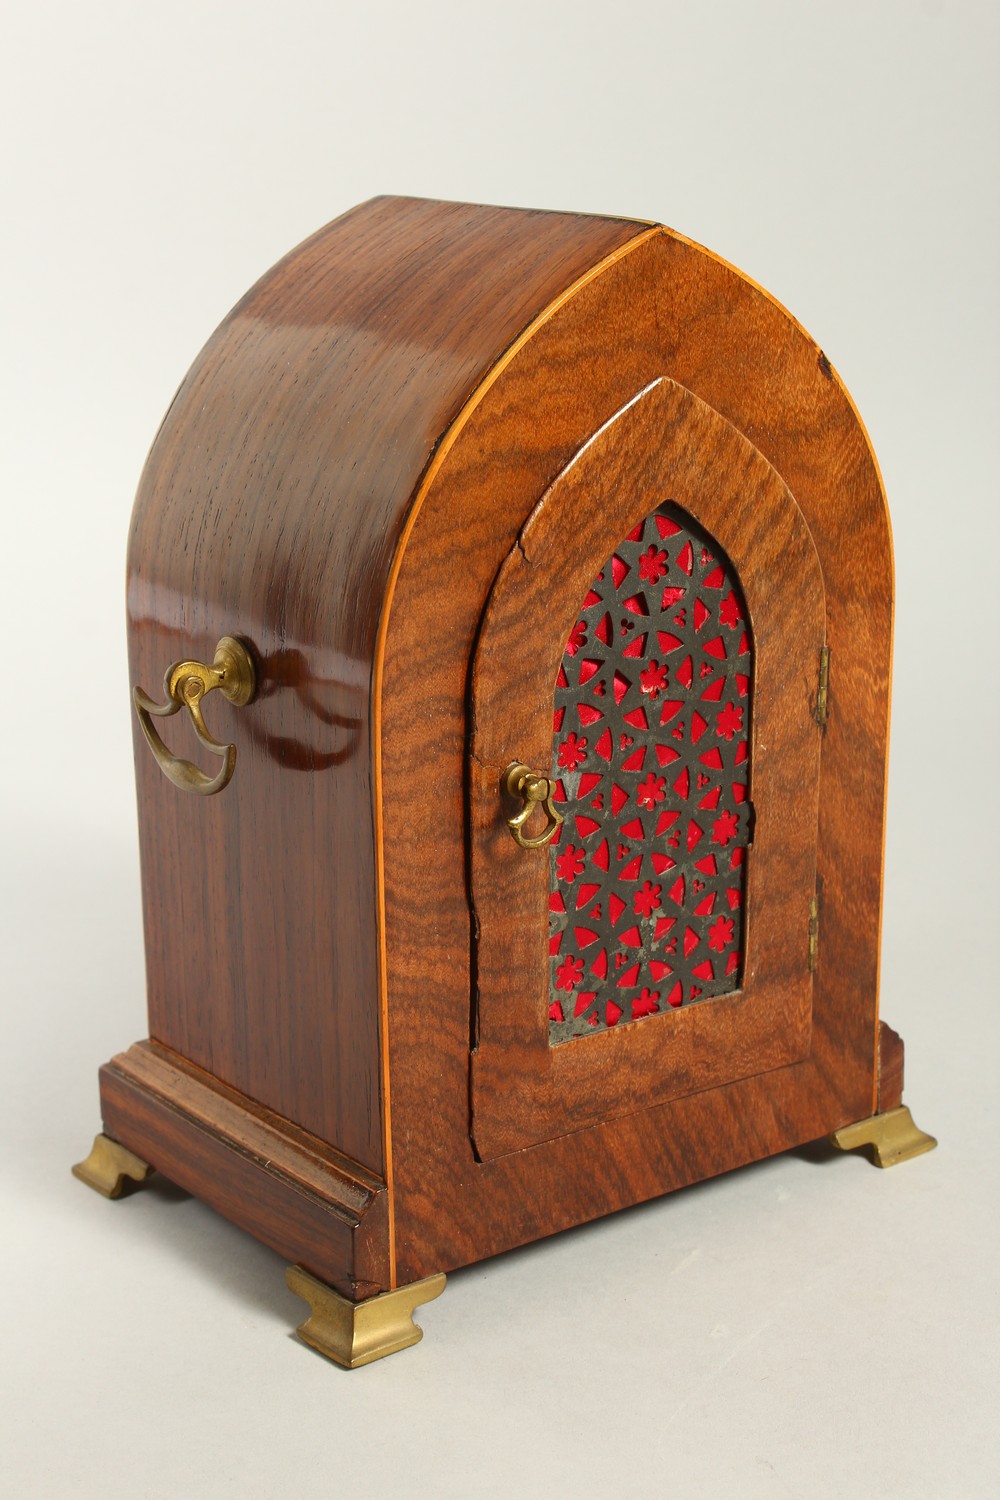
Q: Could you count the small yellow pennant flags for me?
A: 0